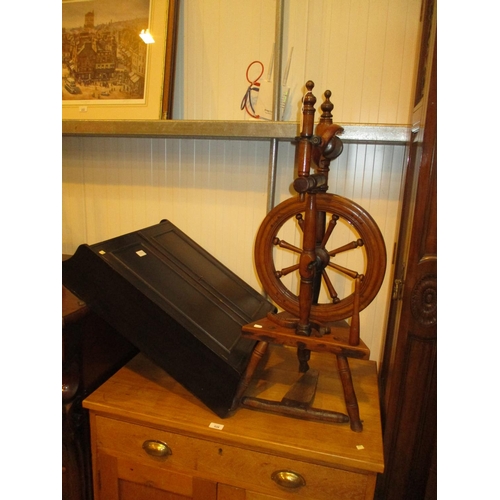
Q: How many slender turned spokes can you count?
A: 7